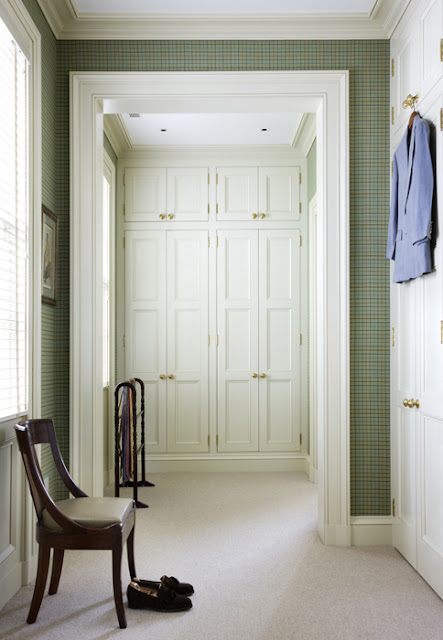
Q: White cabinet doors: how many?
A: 12